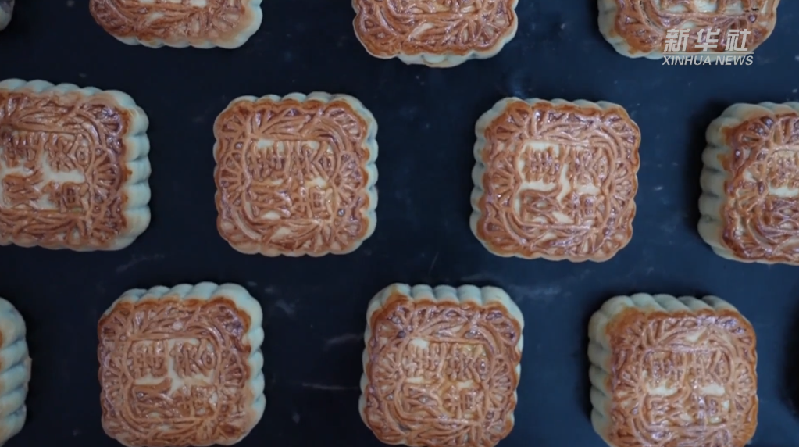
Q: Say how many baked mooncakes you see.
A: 12